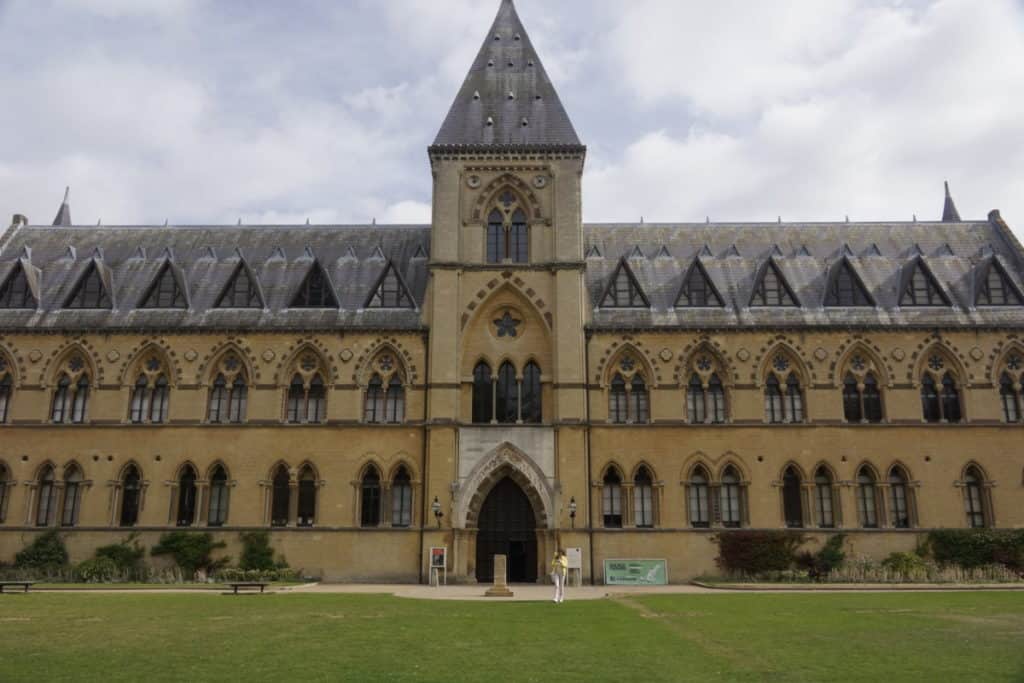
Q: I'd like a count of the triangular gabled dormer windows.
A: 12